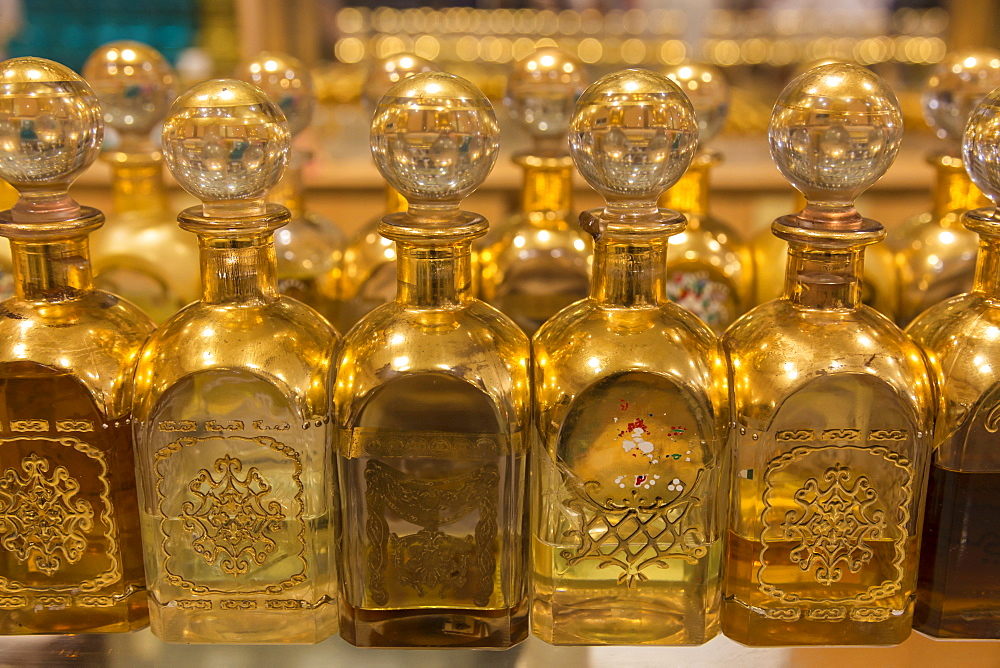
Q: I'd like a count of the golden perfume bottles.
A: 13